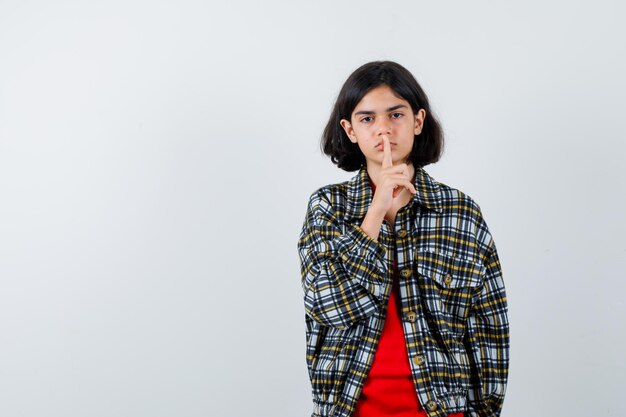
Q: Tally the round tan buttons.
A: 6